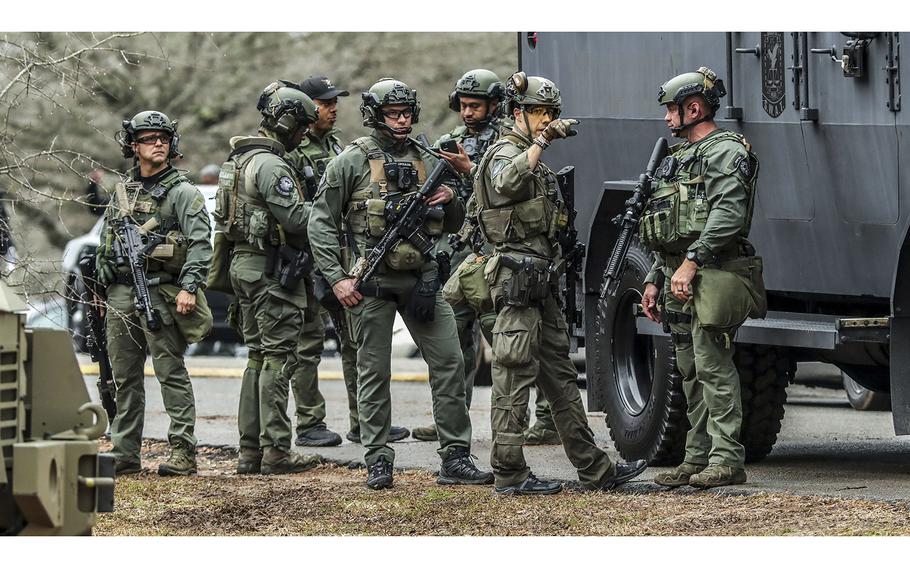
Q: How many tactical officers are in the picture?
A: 7